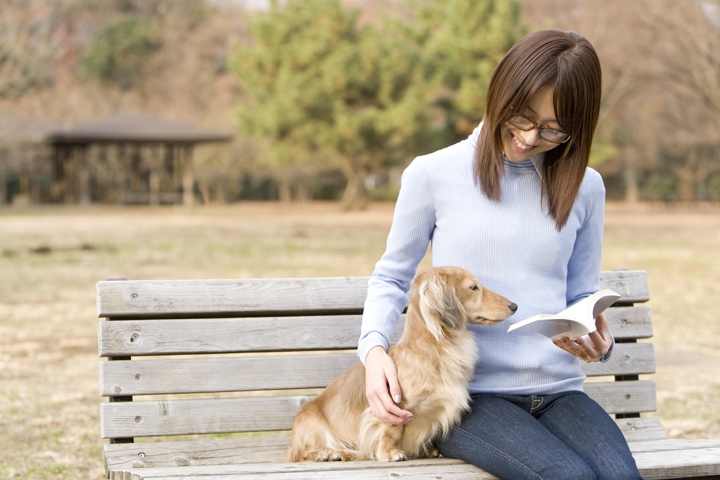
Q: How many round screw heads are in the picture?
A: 10